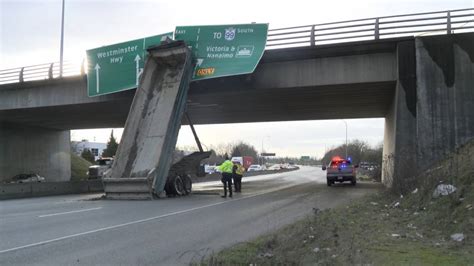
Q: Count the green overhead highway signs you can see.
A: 2